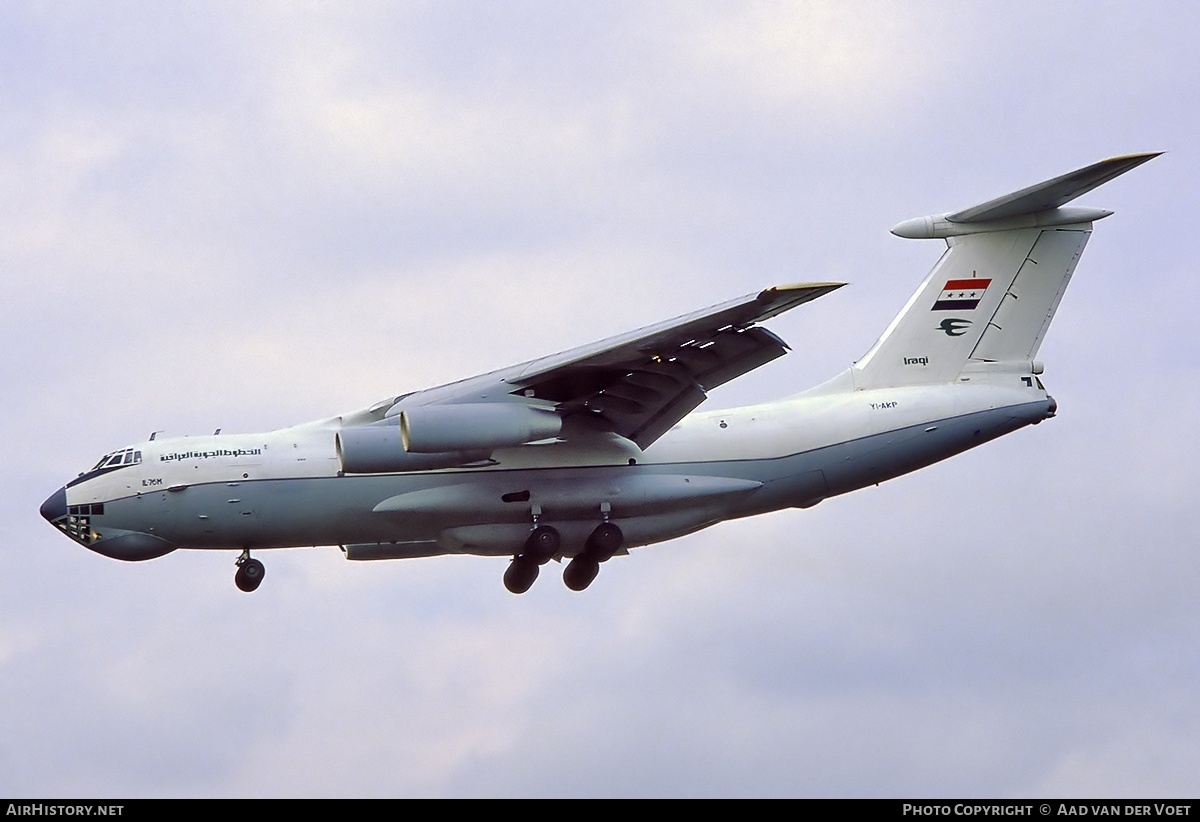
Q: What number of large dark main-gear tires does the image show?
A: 4